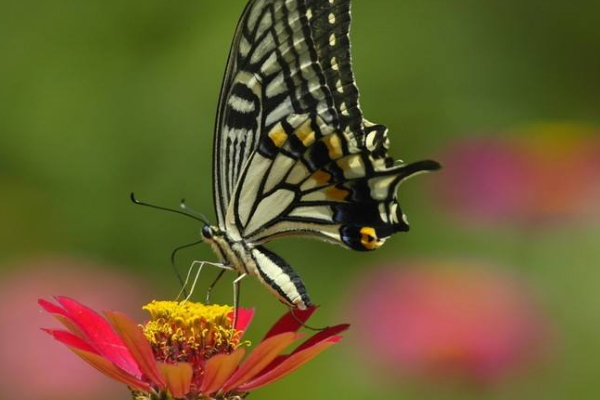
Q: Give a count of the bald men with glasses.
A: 0